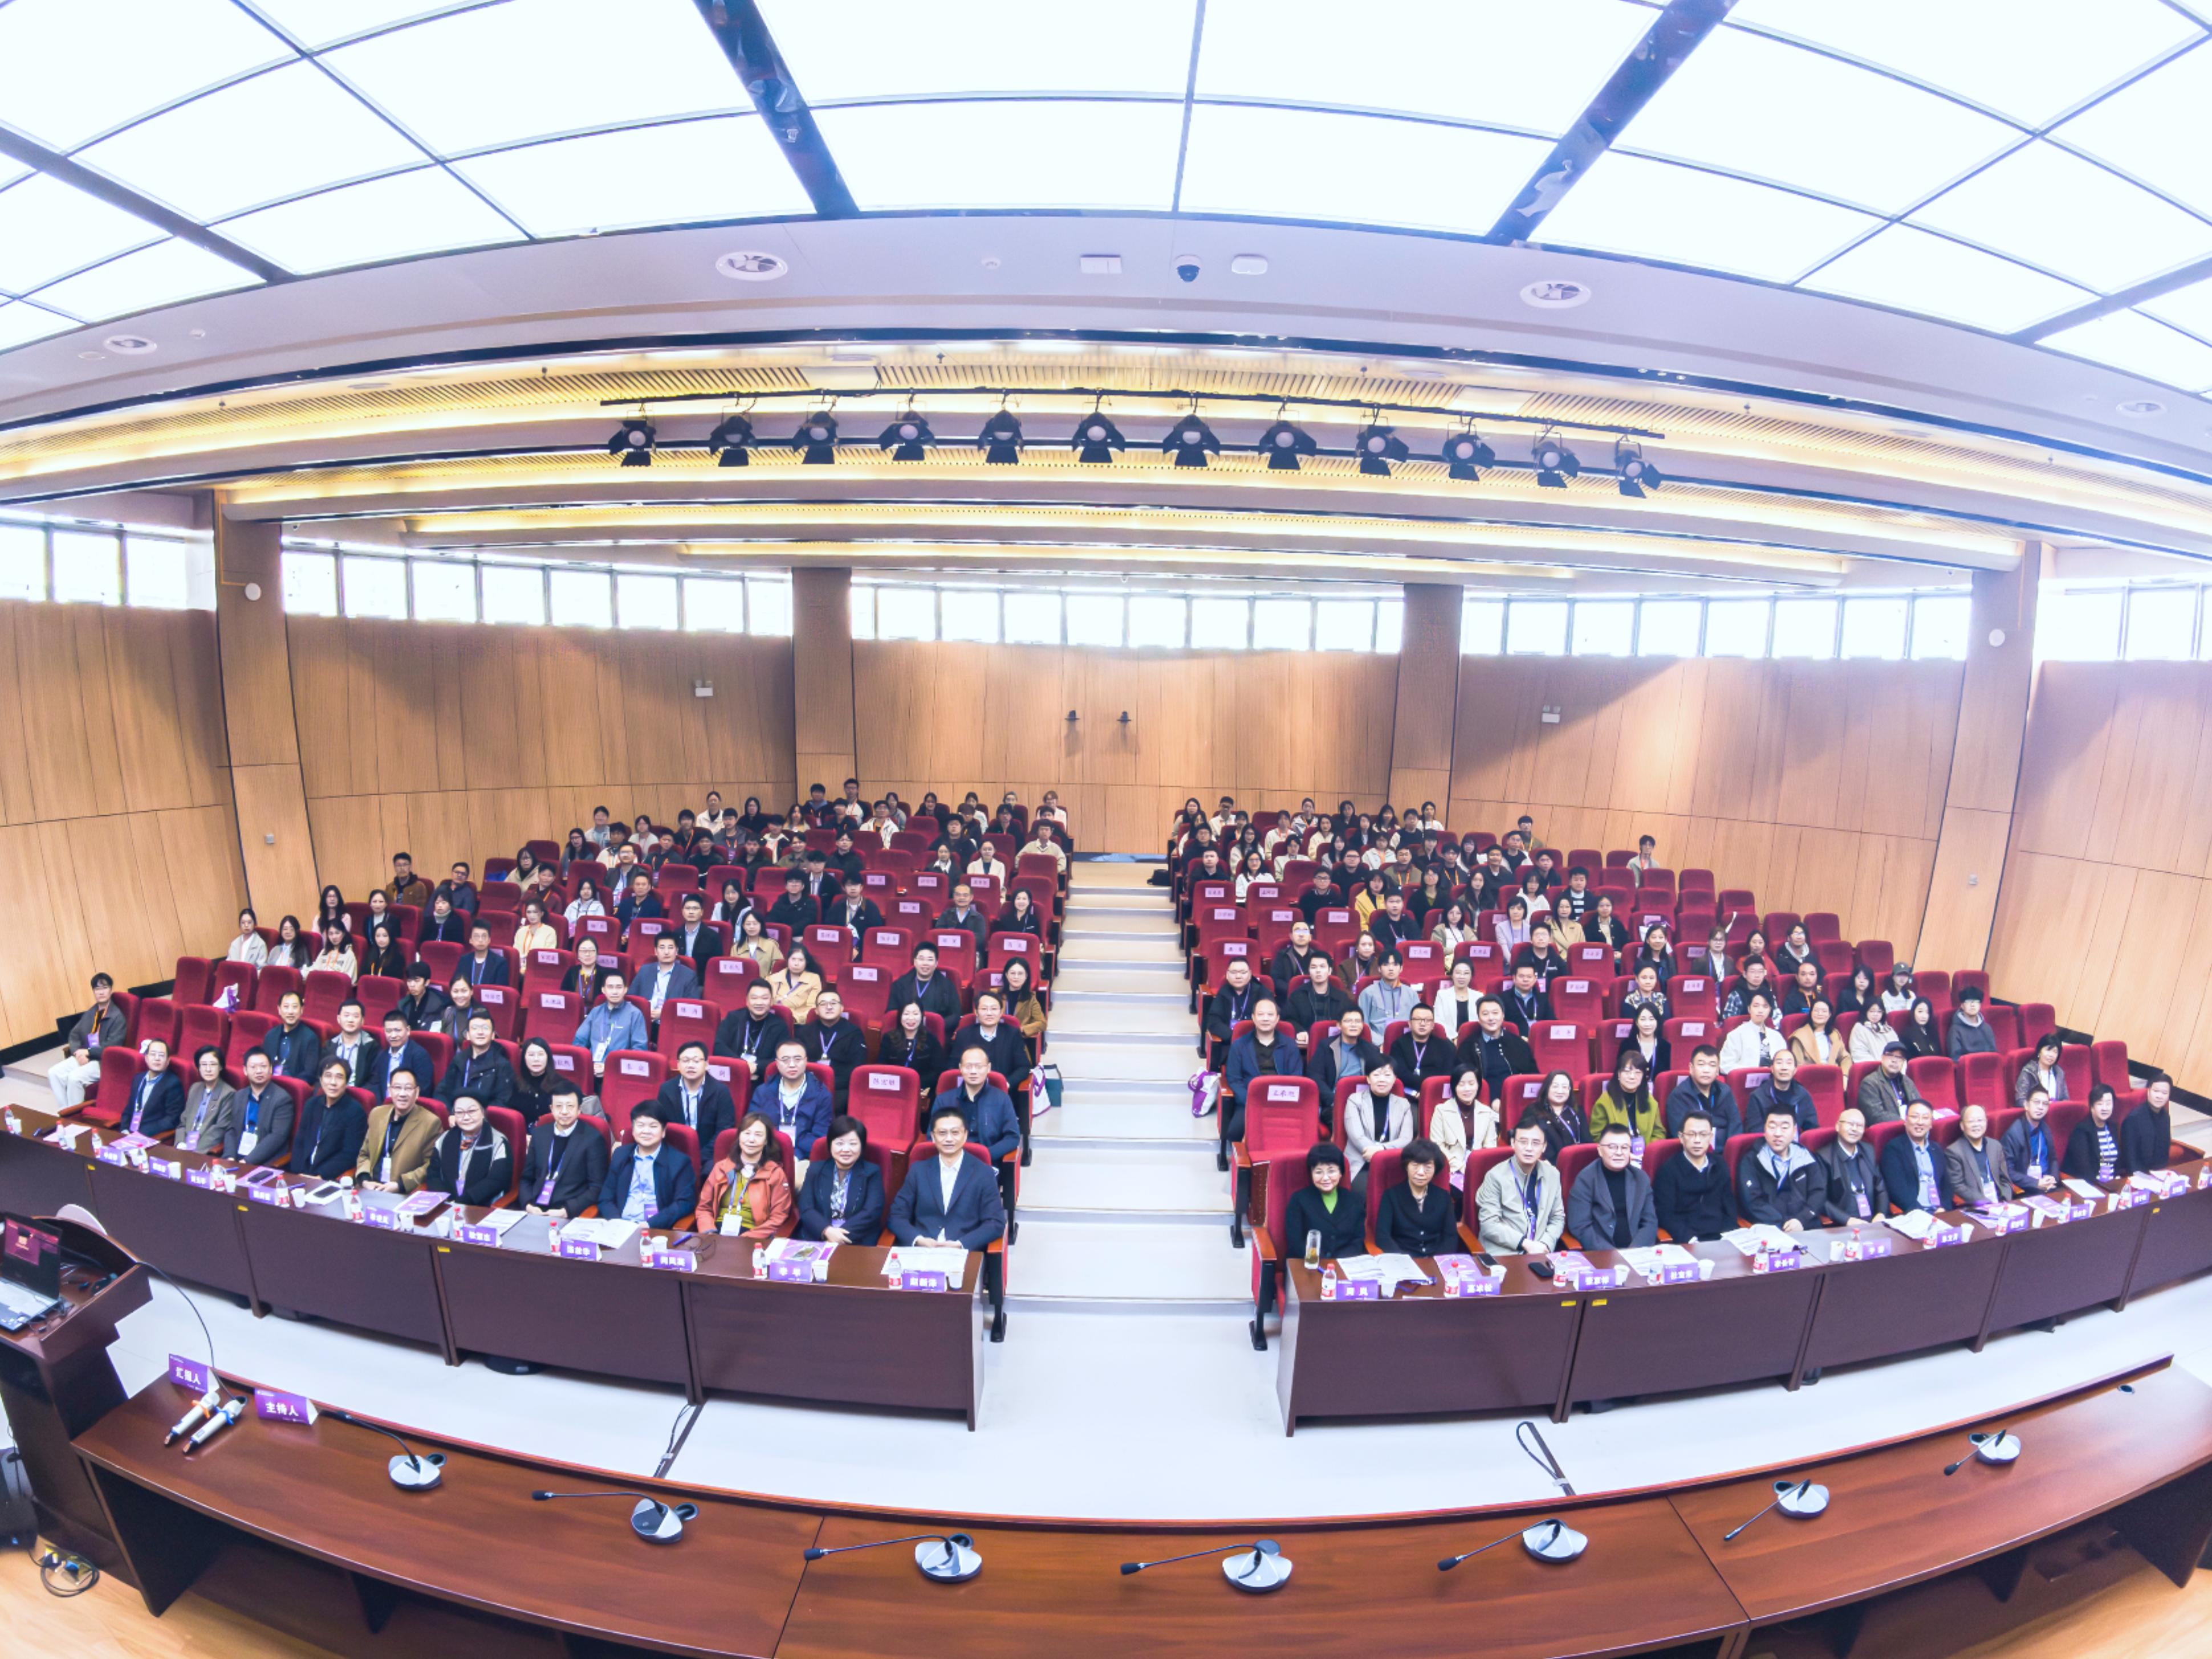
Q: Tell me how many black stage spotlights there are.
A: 12